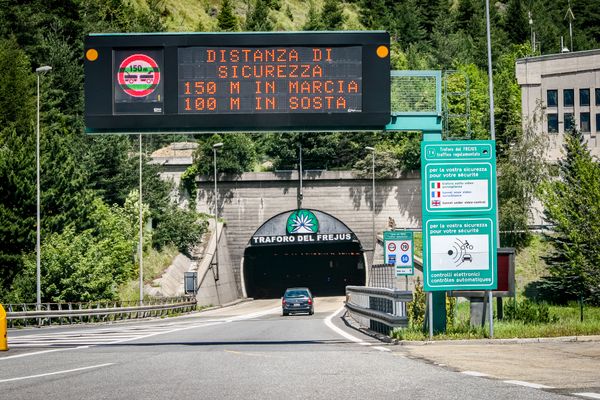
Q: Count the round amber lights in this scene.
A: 2